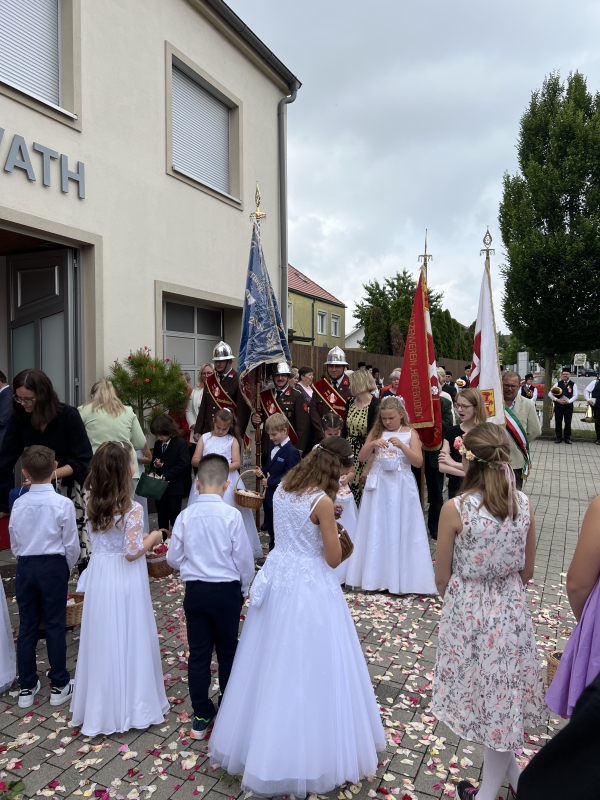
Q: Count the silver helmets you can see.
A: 3